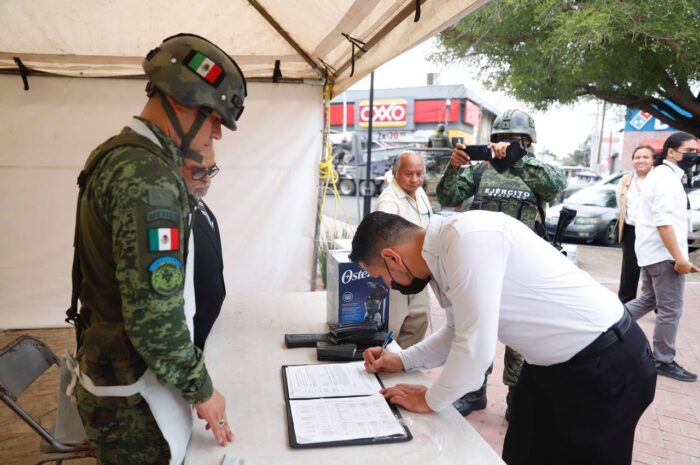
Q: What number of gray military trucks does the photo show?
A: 1